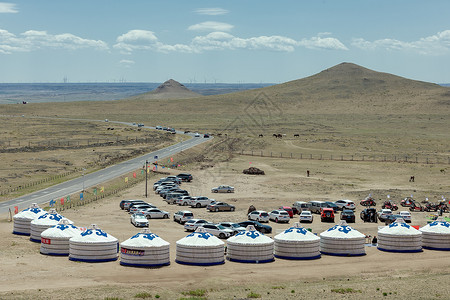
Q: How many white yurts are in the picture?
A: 11